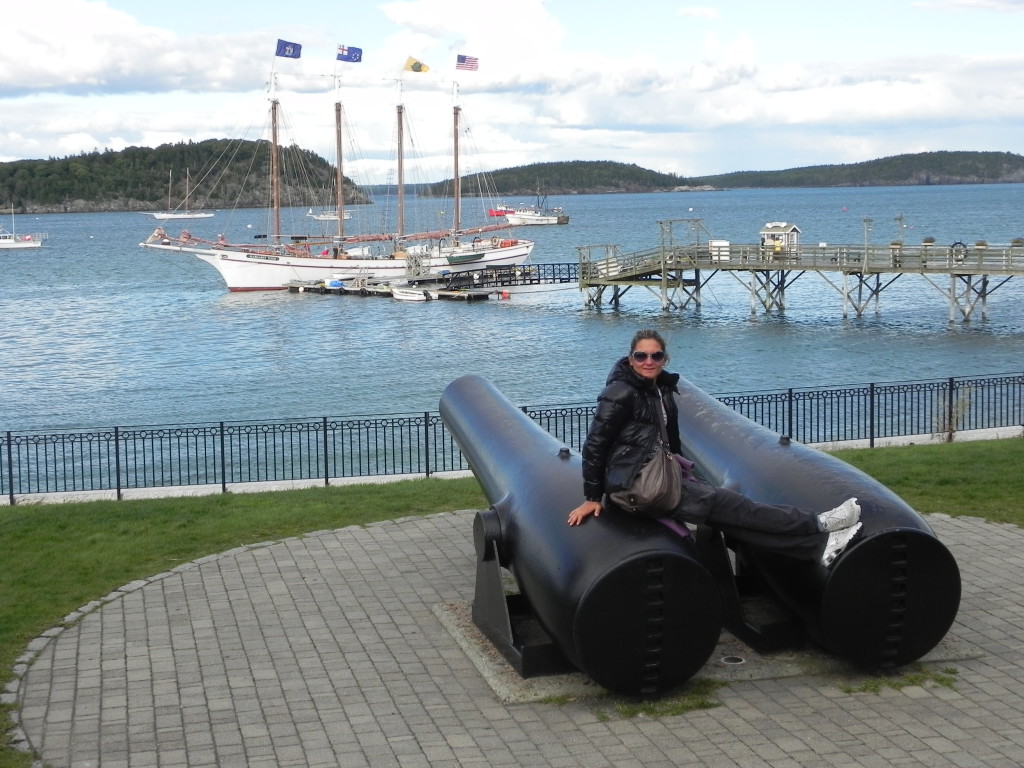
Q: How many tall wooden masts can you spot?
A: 4